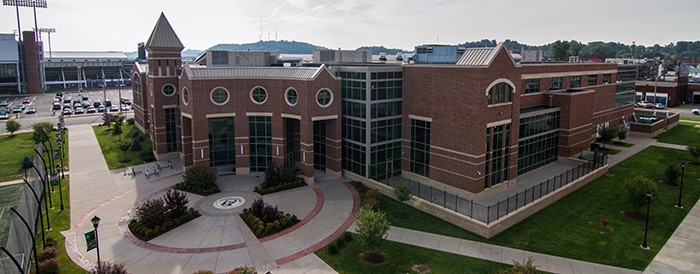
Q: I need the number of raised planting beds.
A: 4